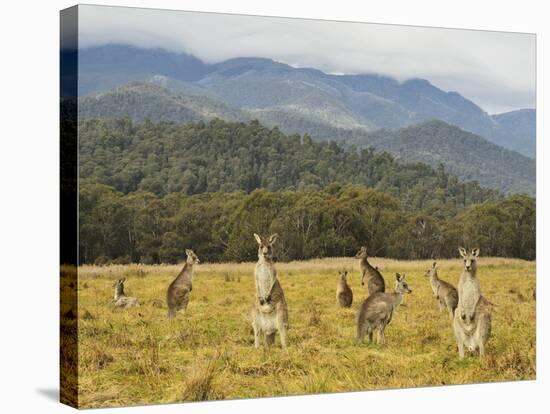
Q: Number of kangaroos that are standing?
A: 7